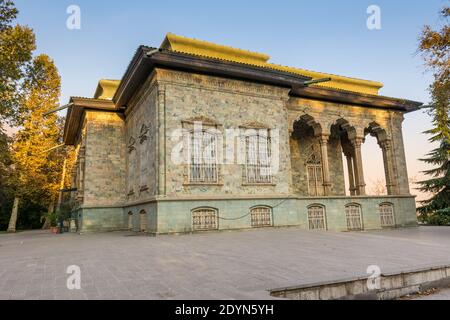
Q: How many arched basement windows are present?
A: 7